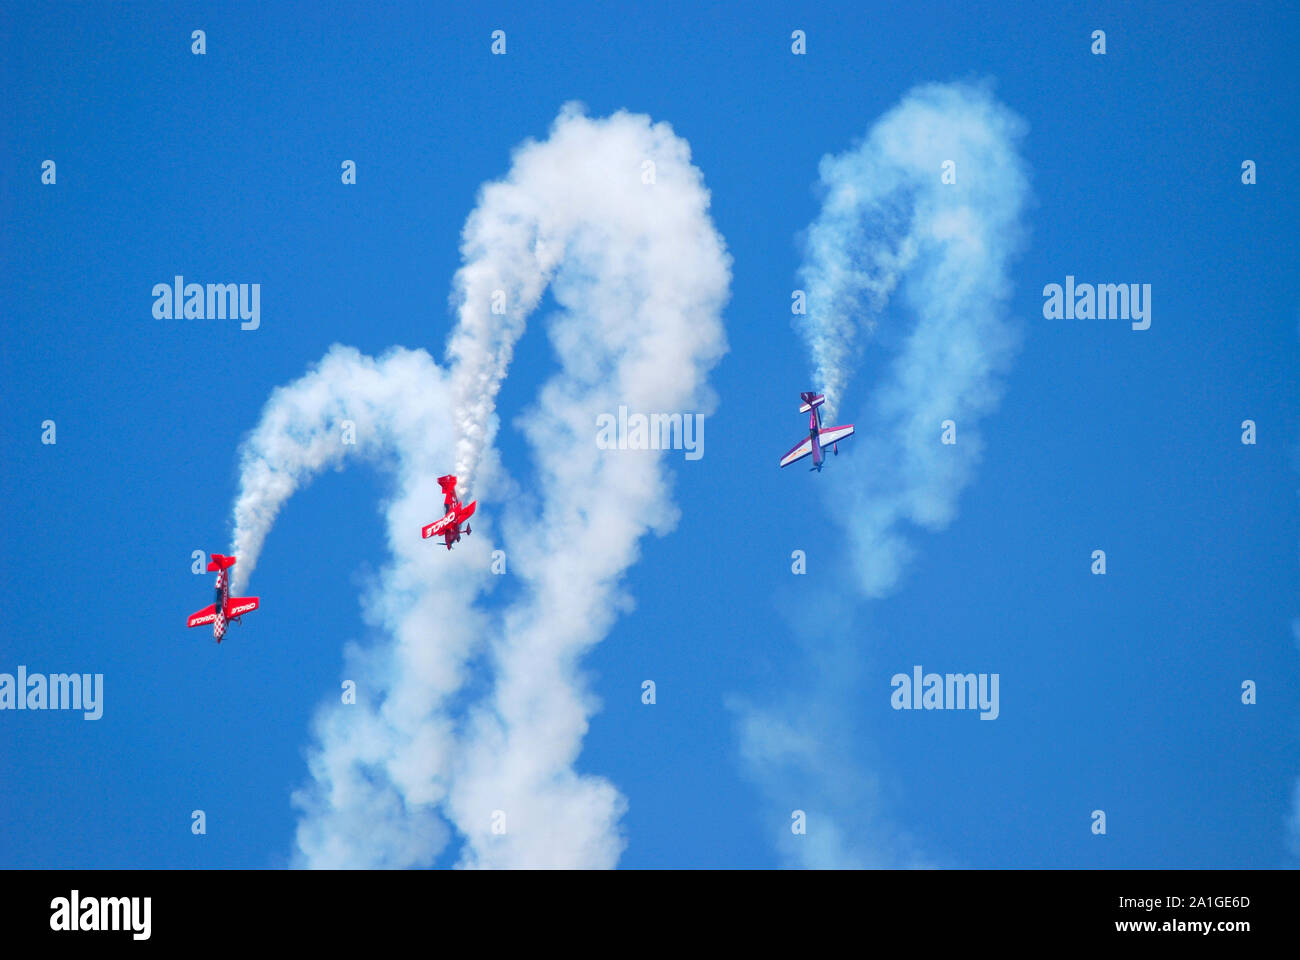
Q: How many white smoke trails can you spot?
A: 3